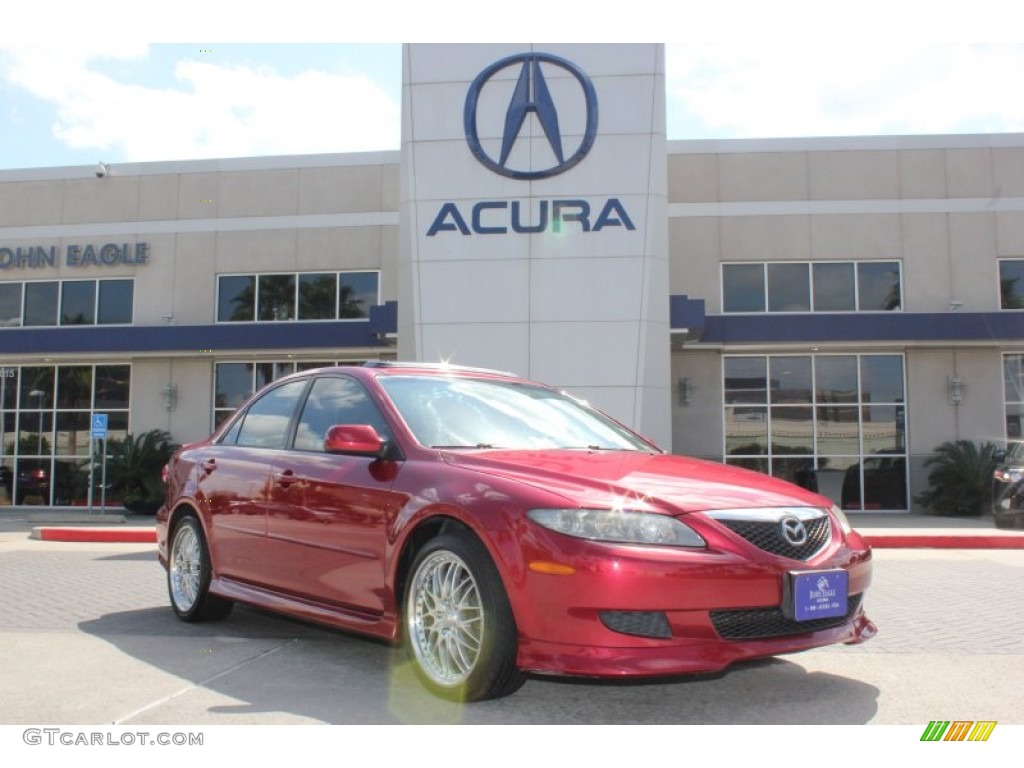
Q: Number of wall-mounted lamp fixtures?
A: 3